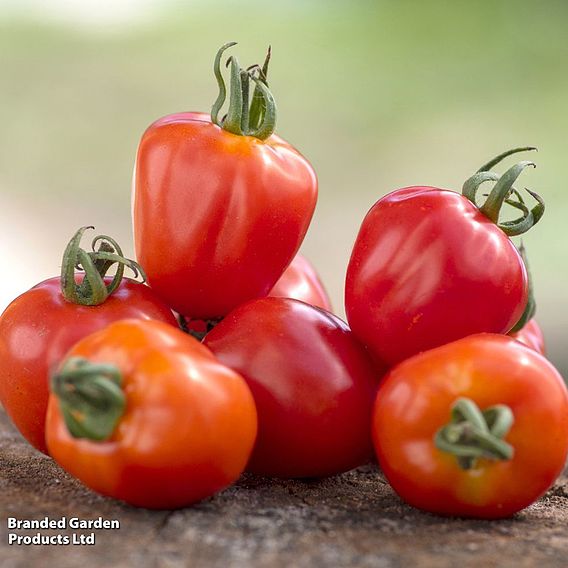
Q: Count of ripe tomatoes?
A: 8